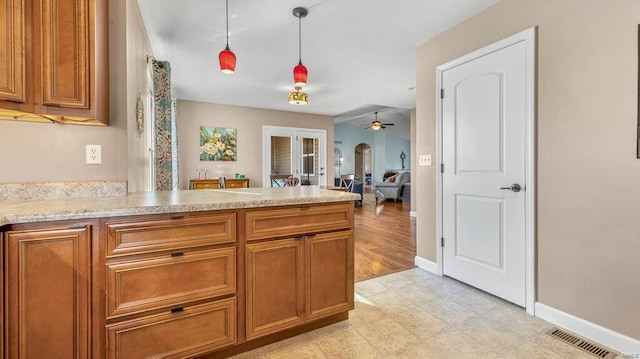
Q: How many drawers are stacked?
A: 3